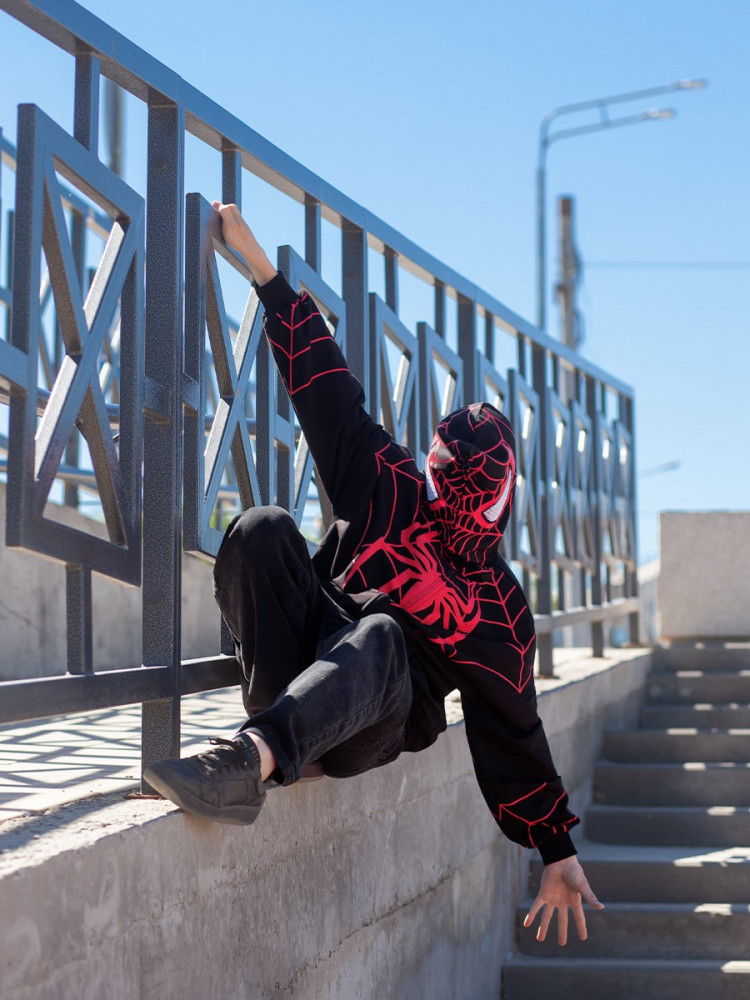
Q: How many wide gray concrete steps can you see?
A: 9